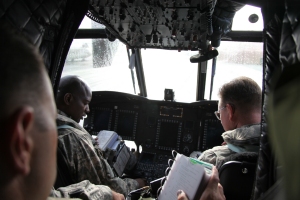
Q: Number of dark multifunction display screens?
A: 4